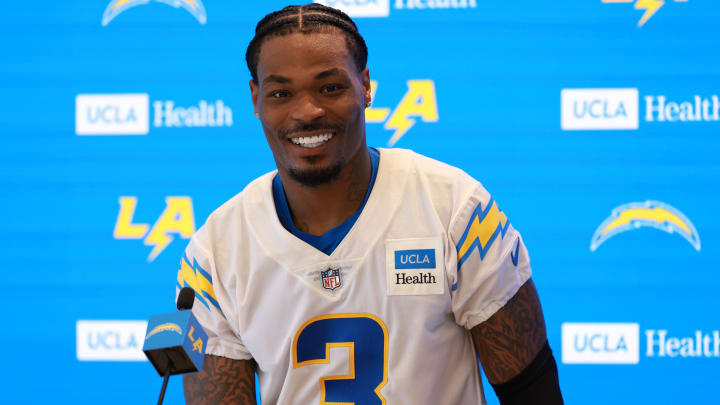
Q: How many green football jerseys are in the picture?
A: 0